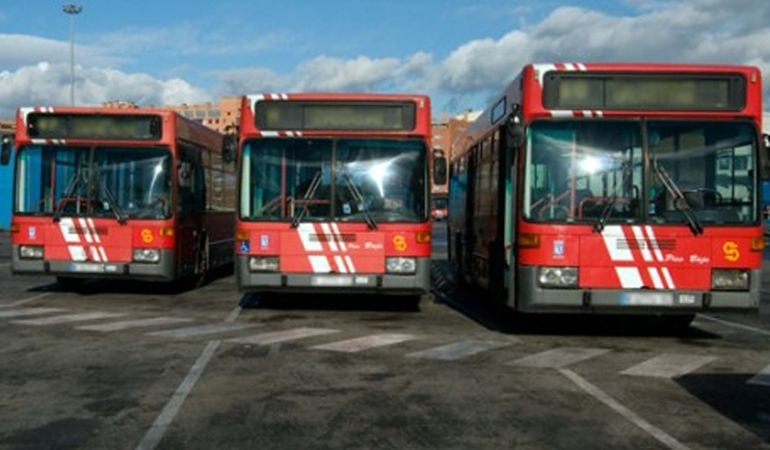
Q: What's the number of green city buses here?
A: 0